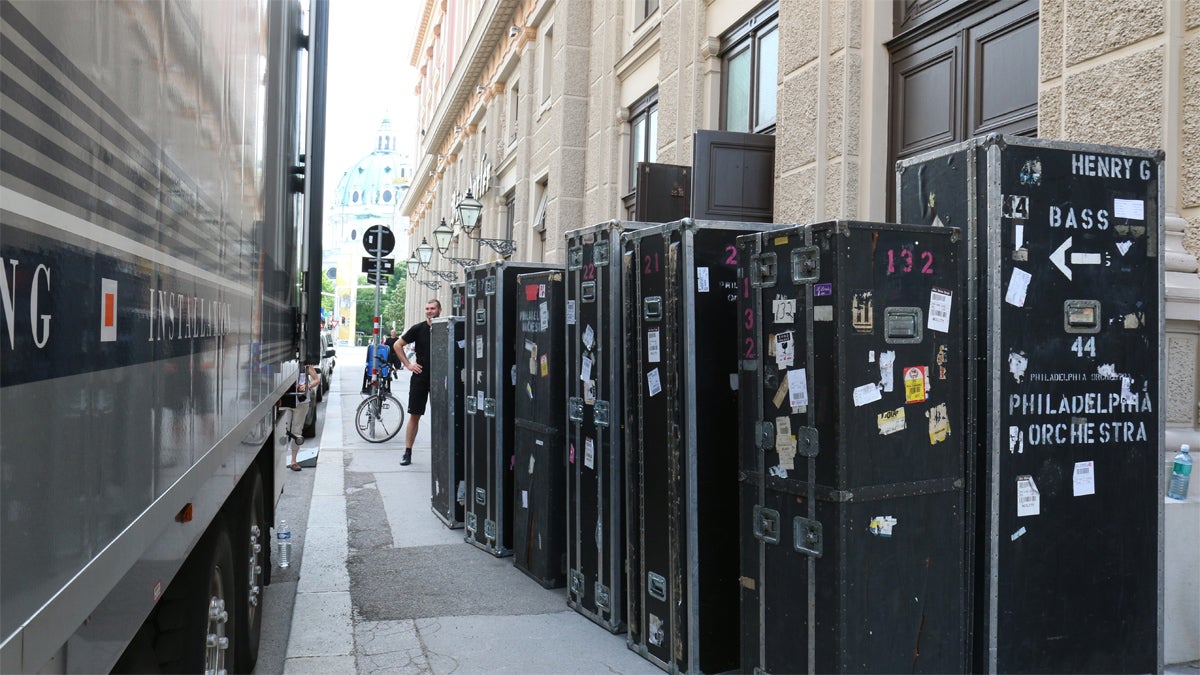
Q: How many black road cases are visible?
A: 8